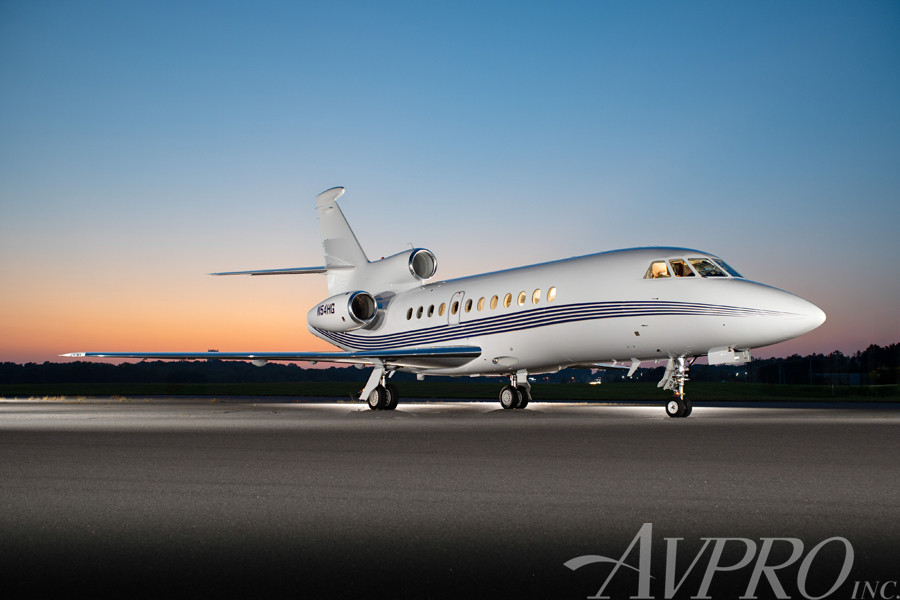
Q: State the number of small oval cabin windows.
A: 12